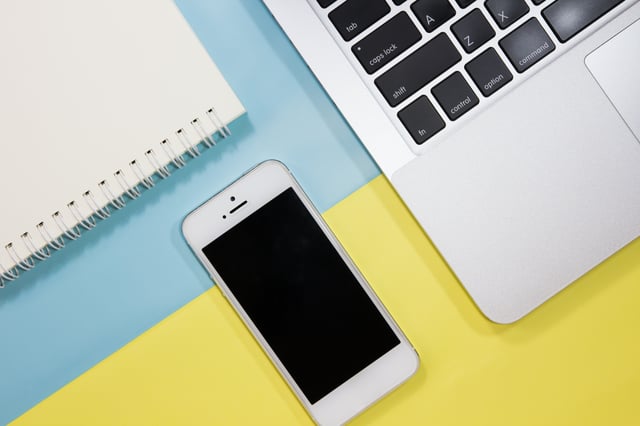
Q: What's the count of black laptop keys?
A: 15